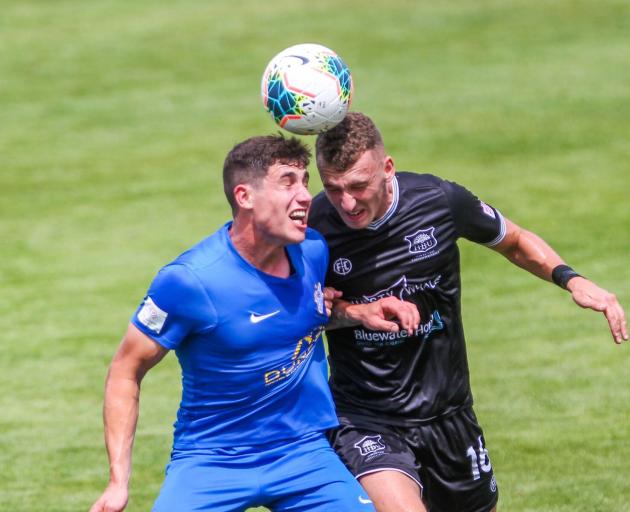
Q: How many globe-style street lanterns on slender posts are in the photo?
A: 0